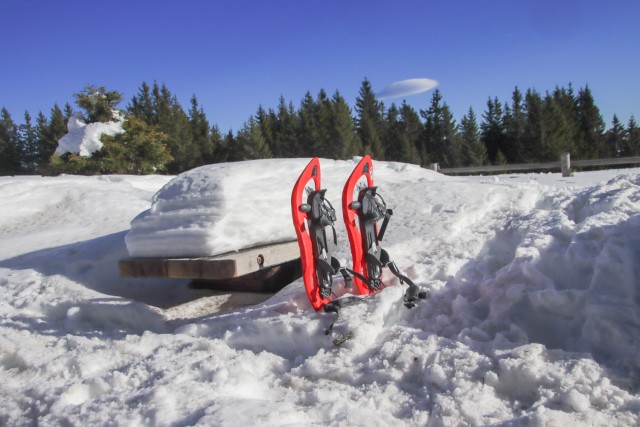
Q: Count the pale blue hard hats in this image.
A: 0